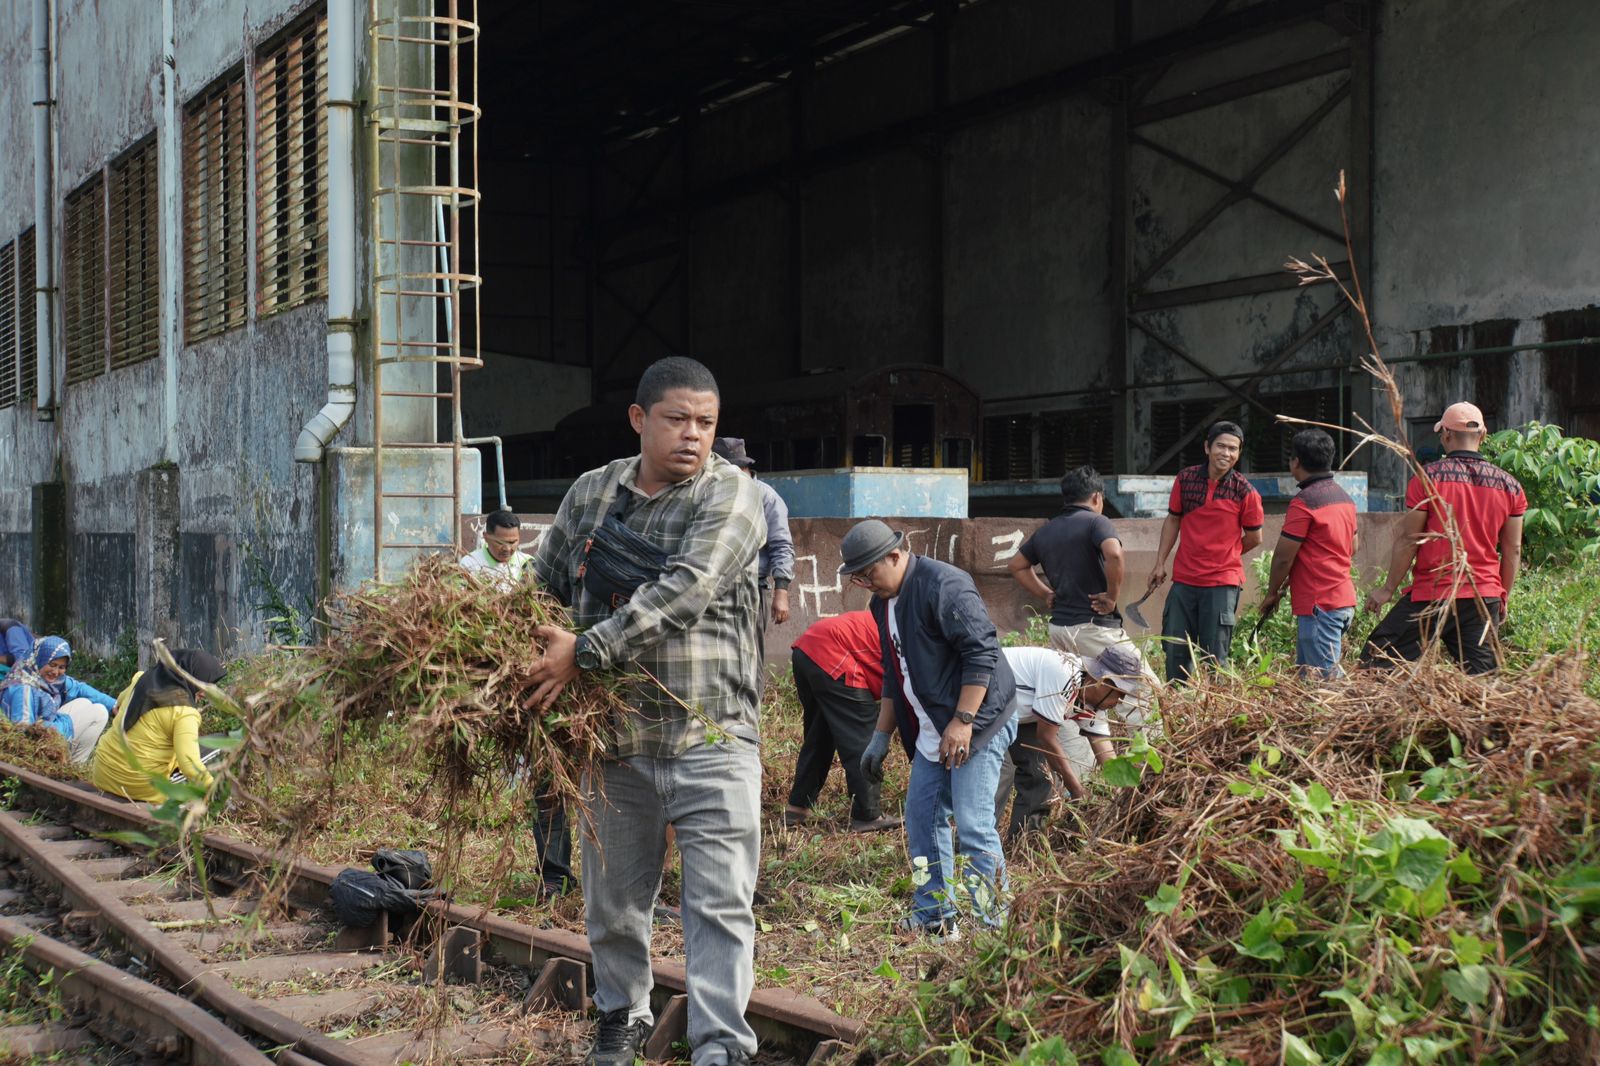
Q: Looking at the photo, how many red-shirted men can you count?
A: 4